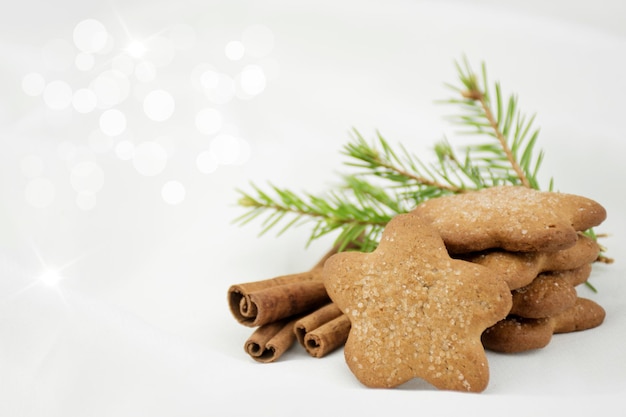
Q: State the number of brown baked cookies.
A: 5